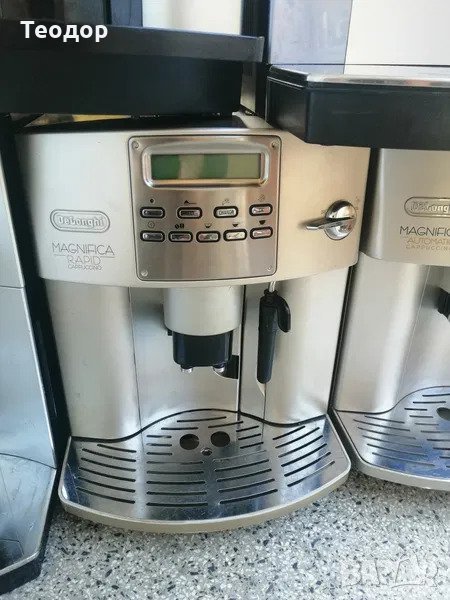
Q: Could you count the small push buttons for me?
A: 9